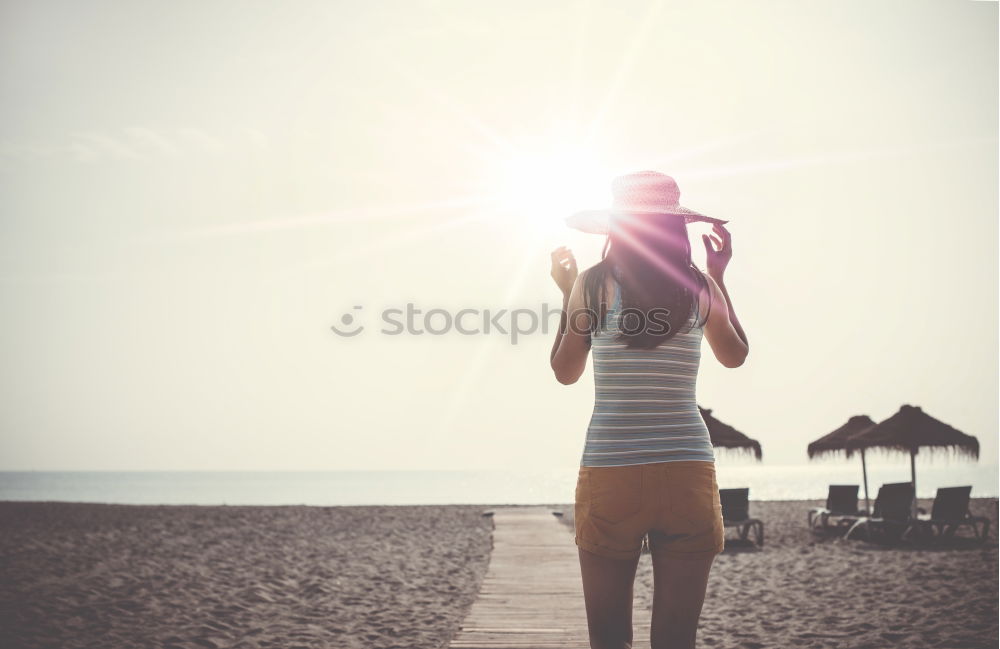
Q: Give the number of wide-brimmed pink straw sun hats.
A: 1